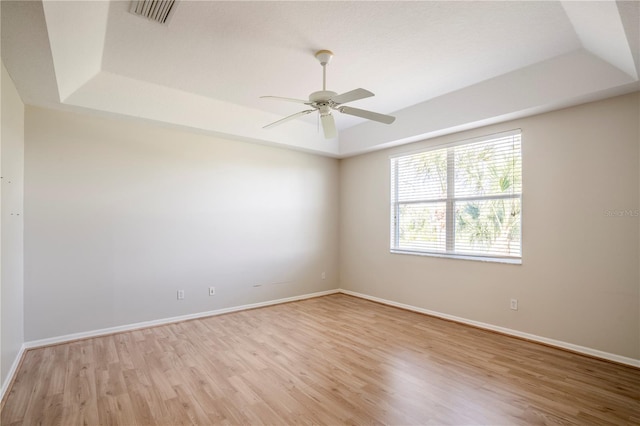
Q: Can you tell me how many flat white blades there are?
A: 5